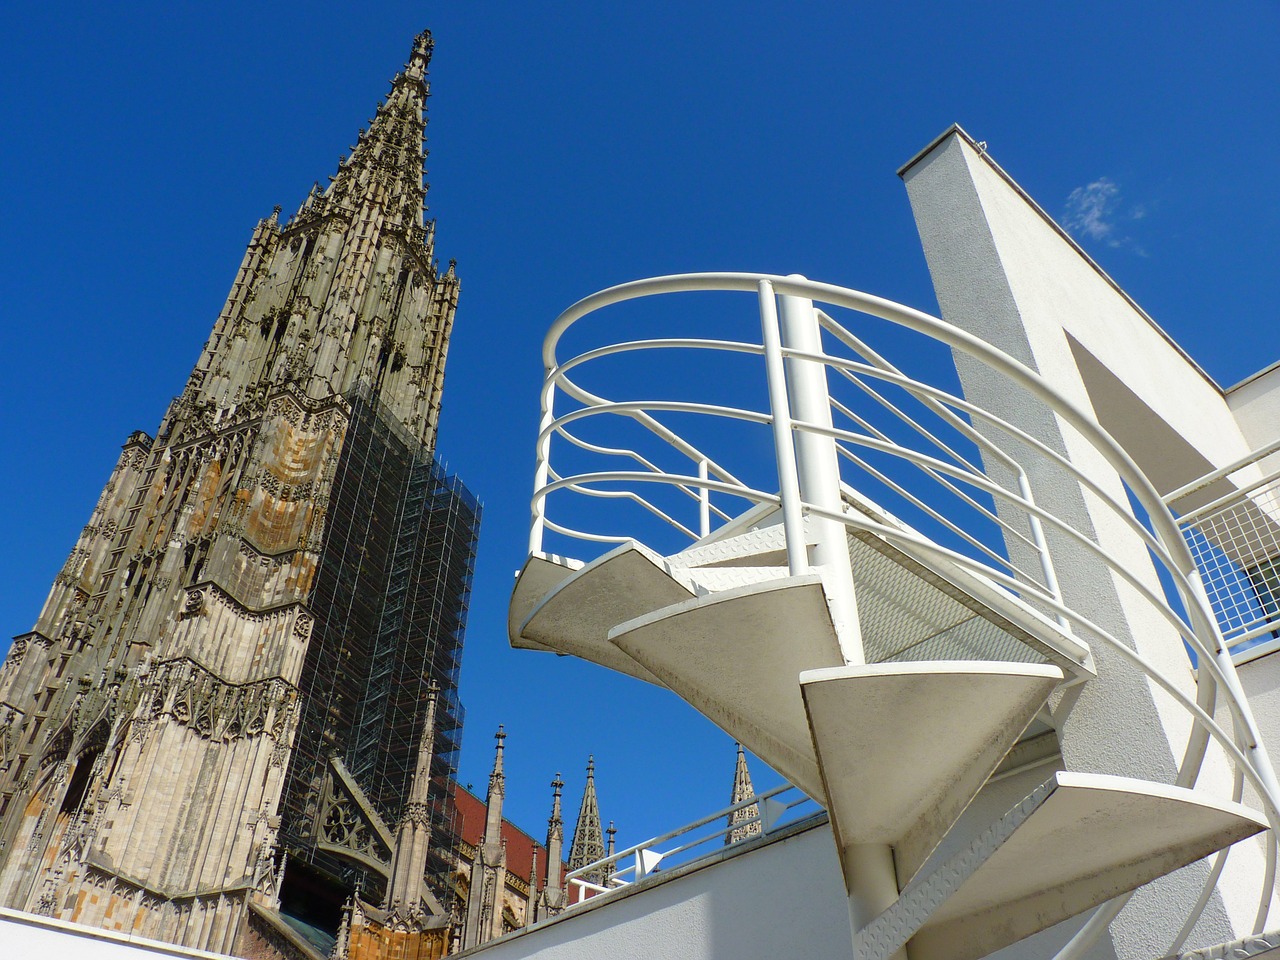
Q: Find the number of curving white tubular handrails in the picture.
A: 4